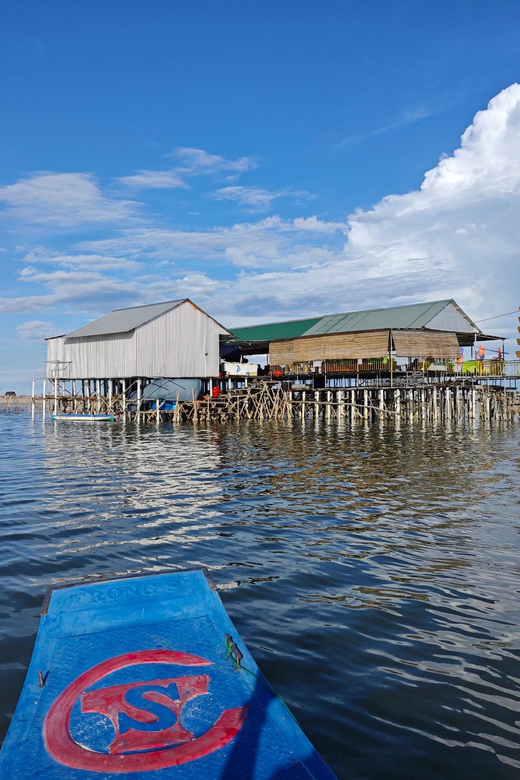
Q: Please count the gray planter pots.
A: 0